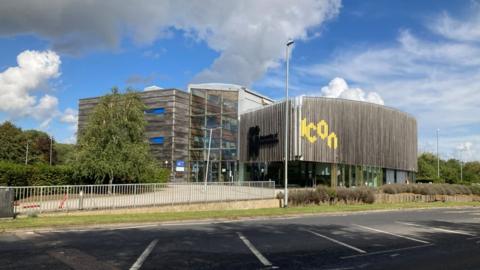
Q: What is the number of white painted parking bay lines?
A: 5